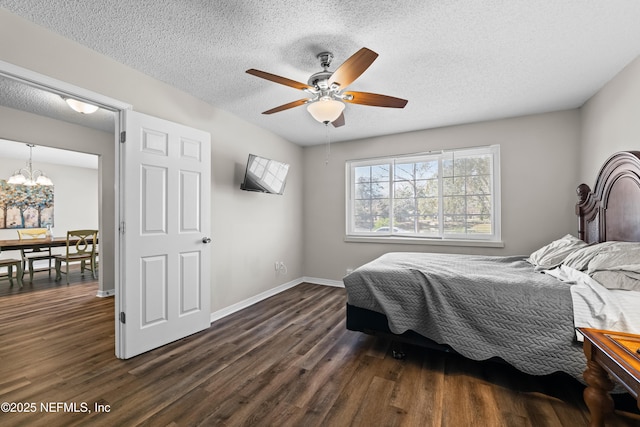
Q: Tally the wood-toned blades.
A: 5